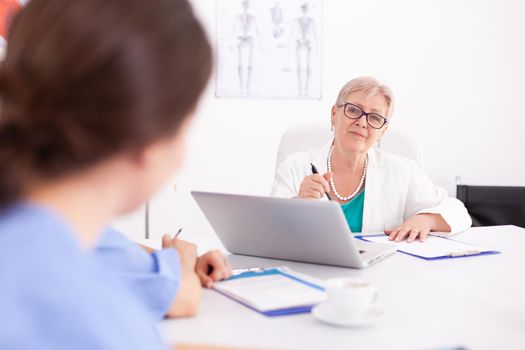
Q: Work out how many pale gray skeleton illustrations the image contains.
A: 2